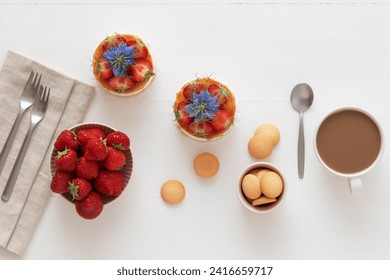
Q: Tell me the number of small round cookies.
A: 8